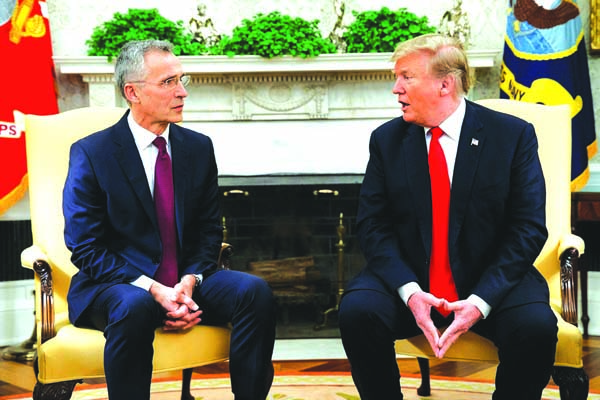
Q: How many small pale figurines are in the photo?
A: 3